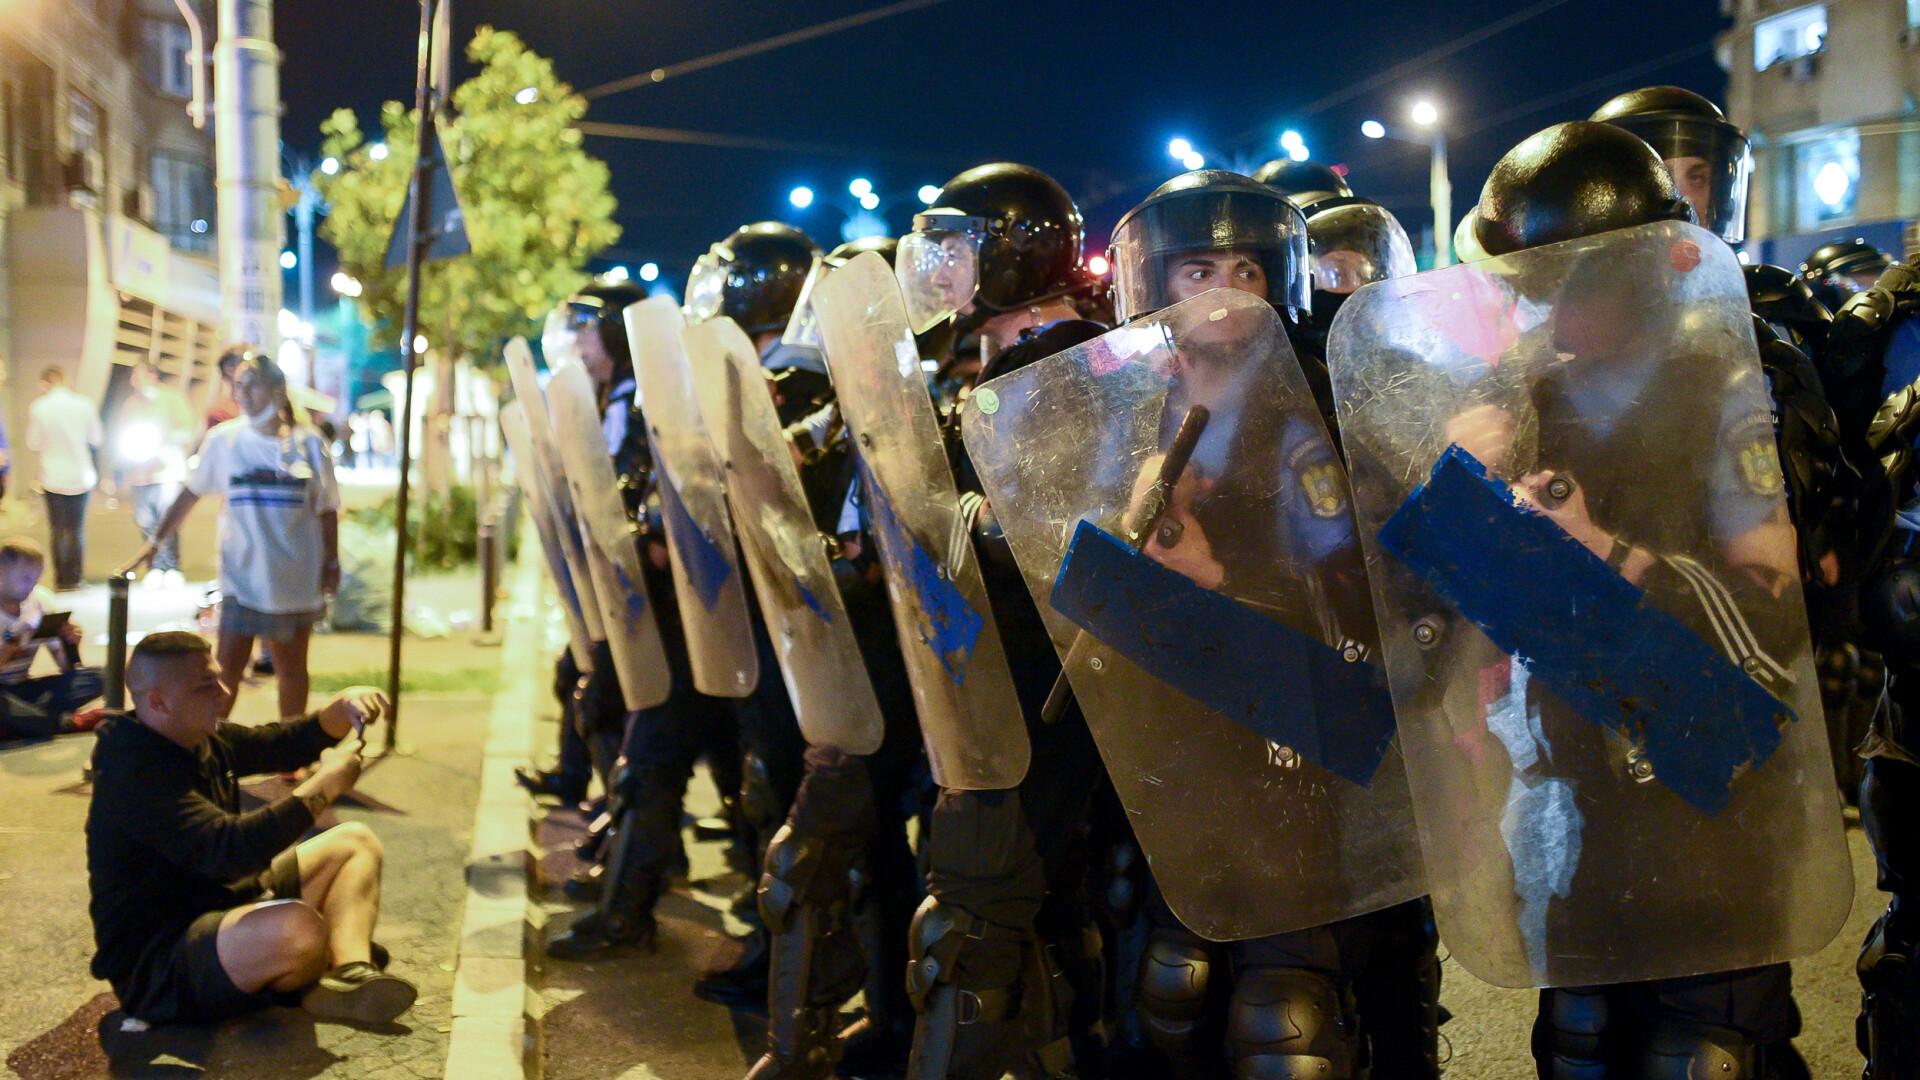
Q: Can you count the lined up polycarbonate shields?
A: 8